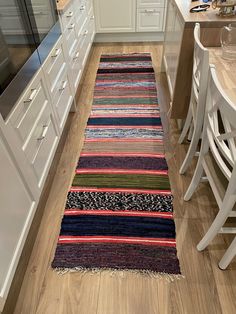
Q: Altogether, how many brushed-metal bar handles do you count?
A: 11